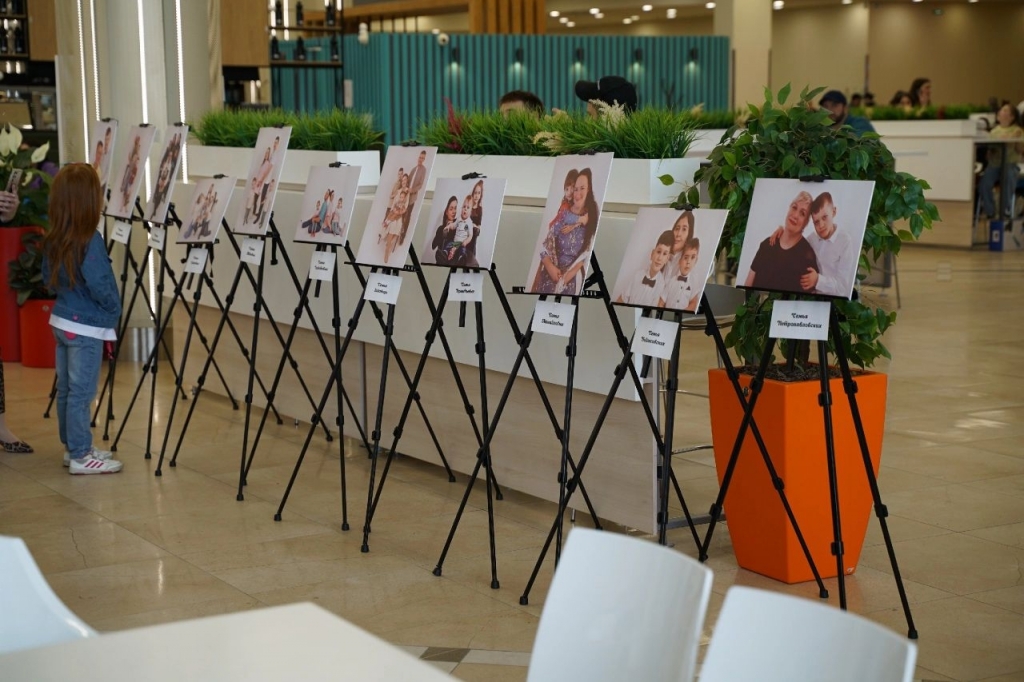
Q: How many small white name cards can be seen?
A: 10